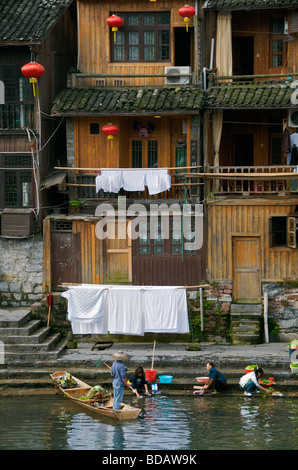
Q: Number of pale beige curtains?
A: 2